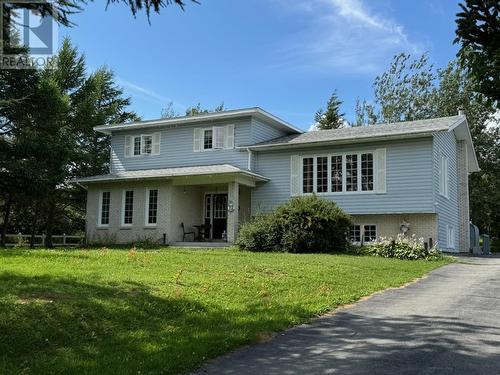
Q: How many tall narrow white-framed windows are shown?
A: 3